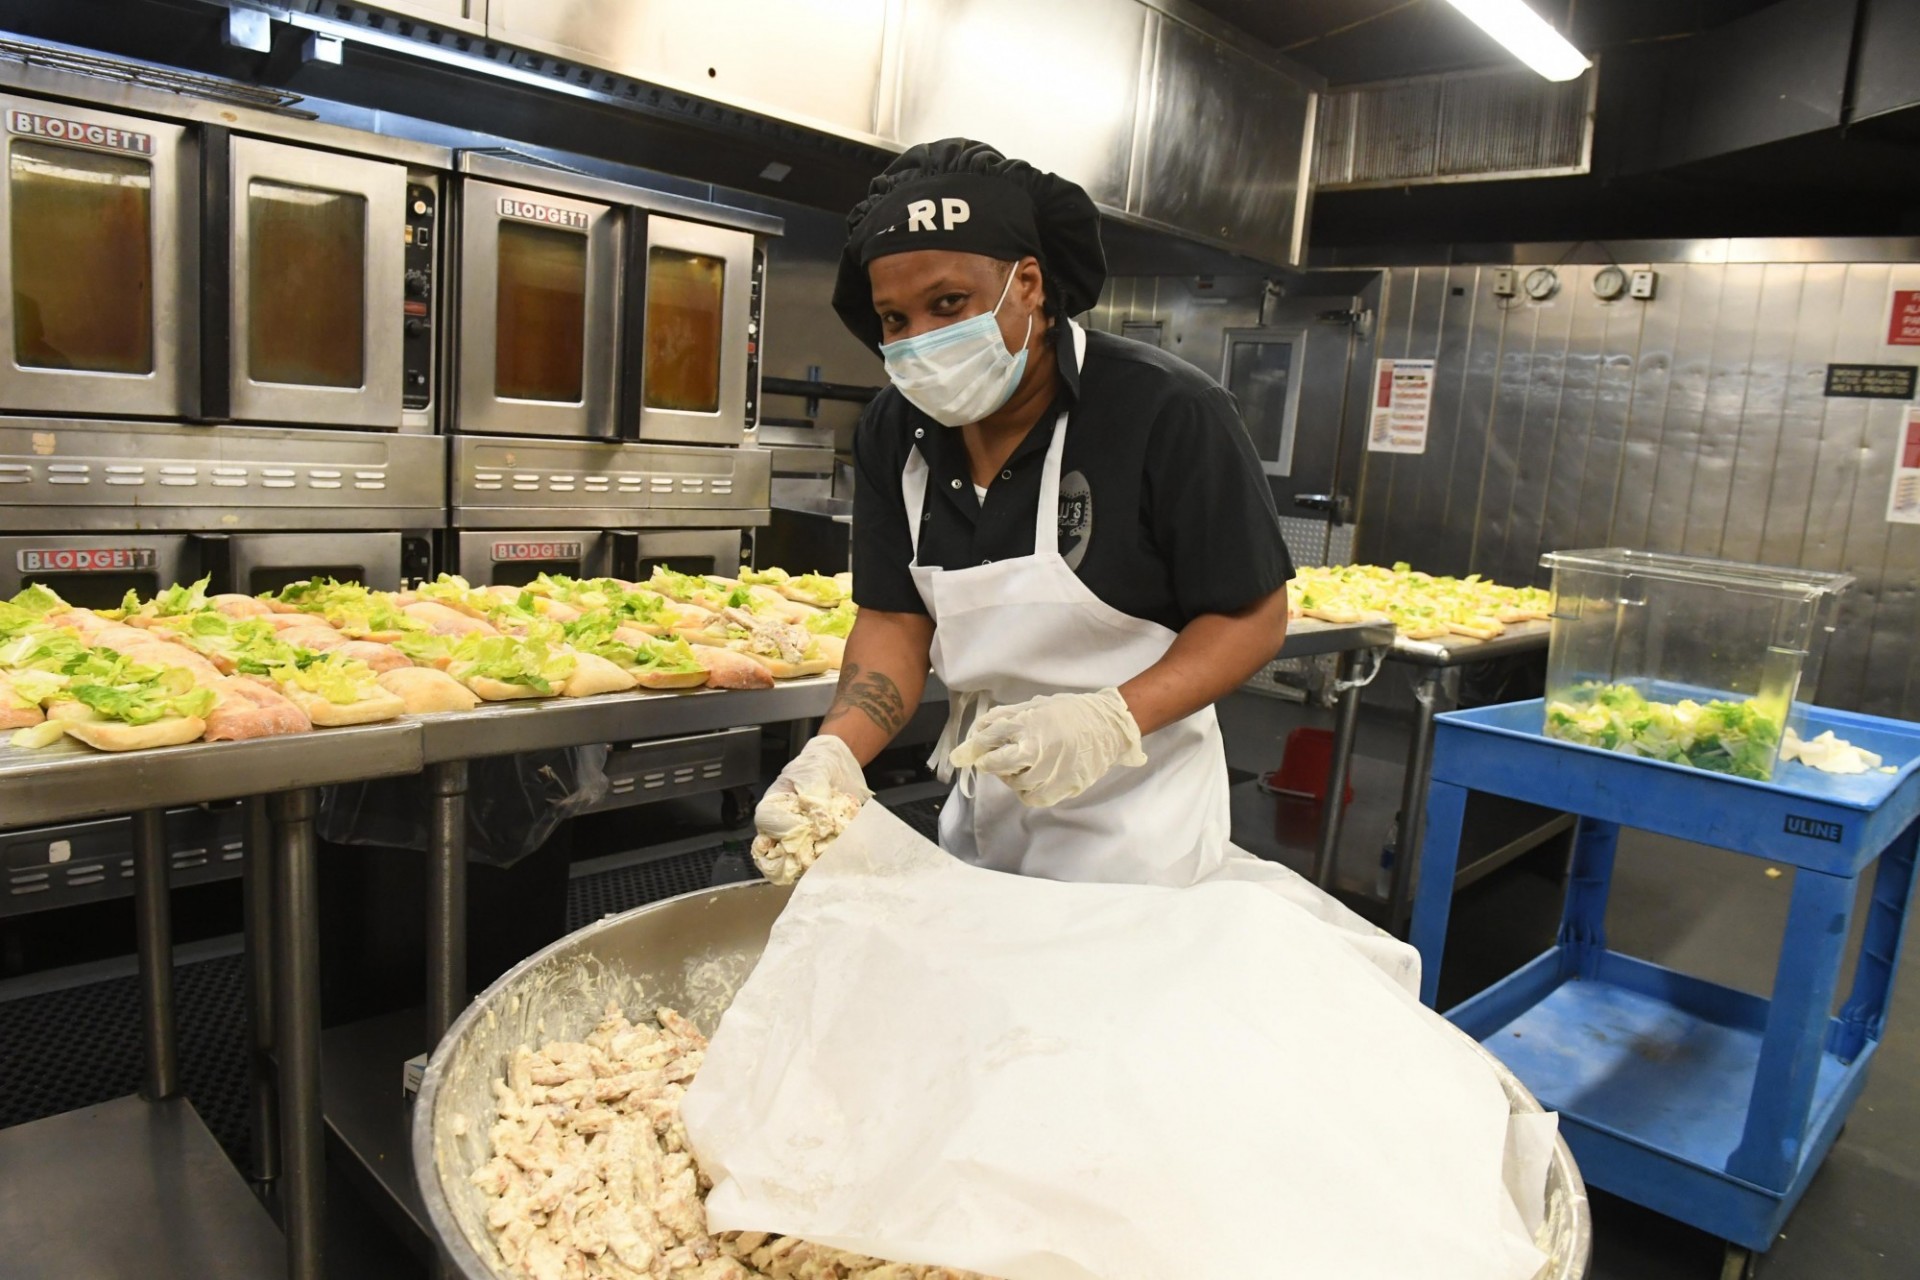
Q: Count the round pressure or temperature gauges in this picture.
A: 2